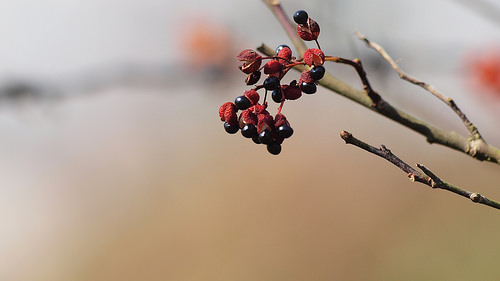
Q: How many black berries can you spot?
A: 13